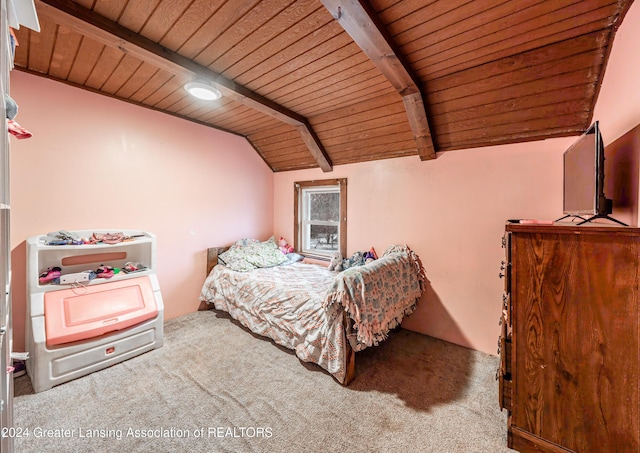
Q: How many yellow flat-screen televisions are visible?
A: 0